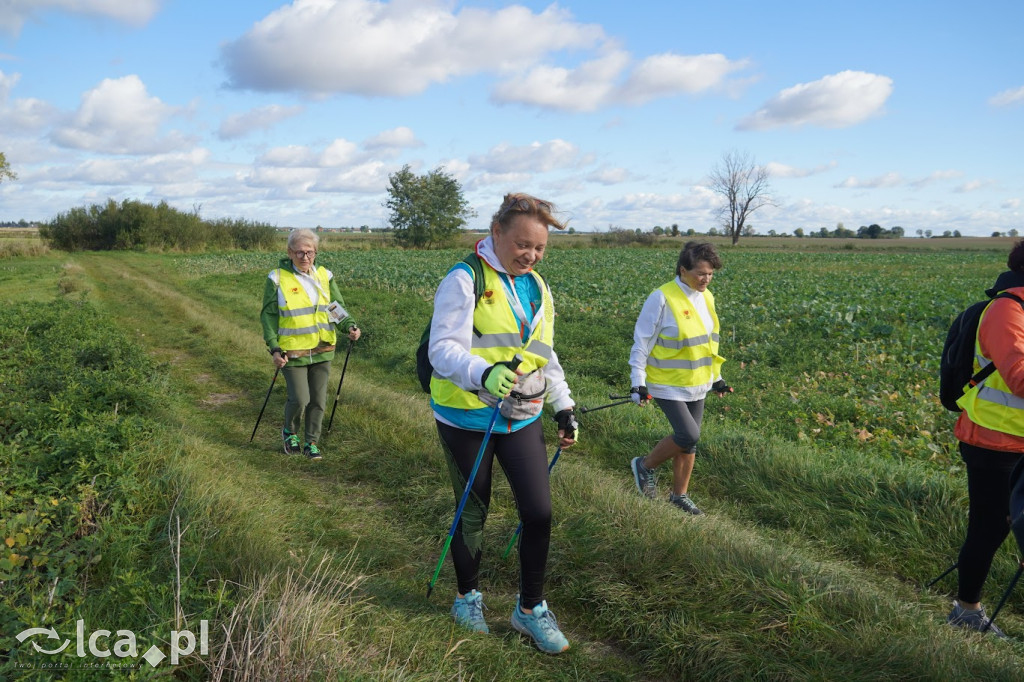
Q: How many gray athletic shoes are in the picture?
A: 3